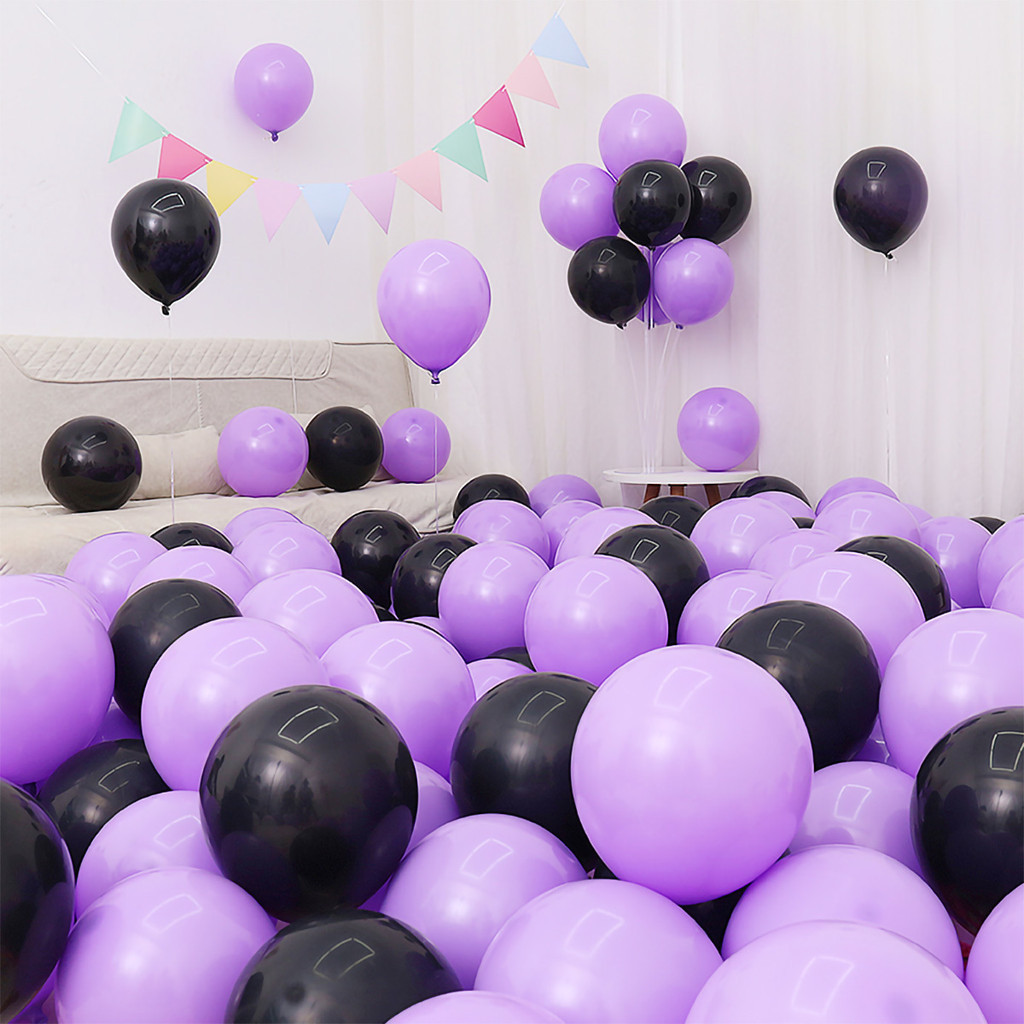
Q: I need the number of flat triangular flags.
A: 11